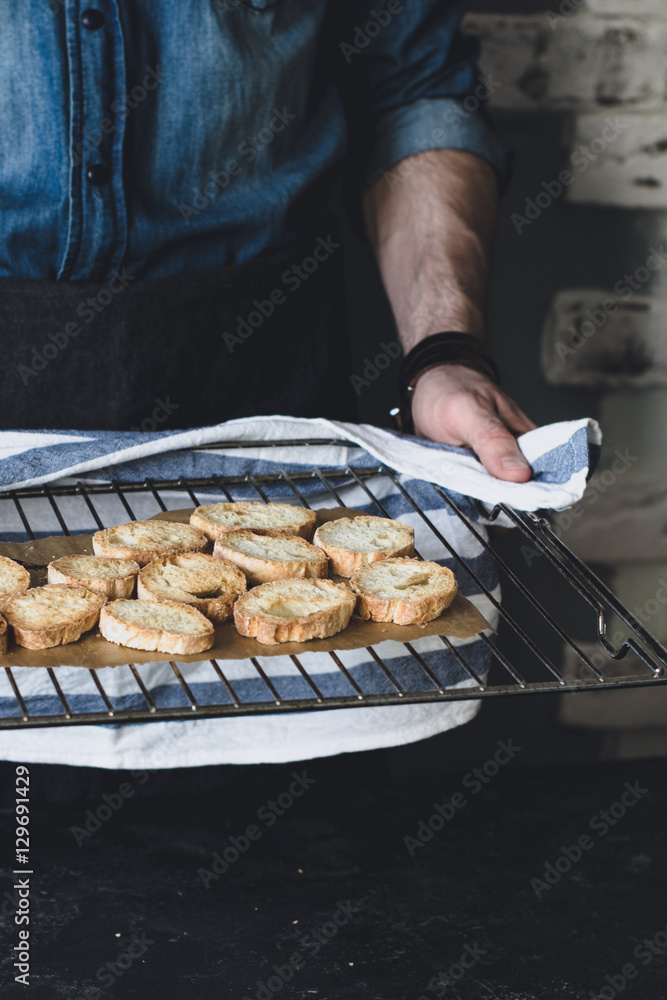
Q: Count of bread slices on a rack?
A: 12